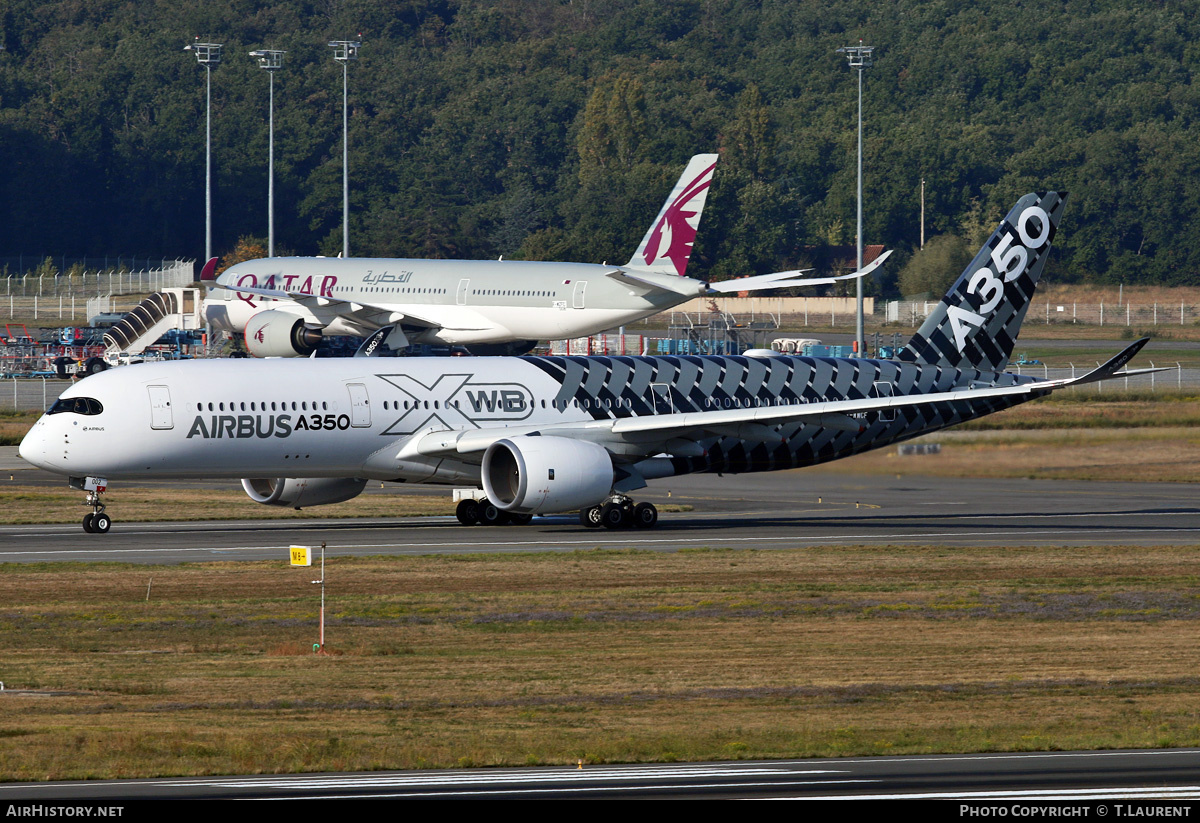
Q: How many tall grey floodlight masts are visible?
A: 4